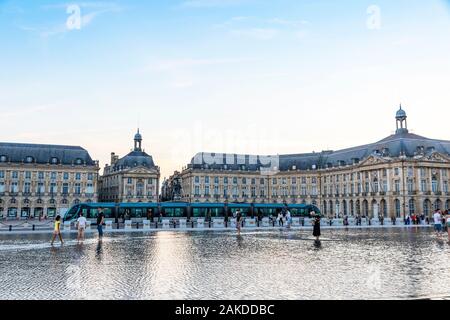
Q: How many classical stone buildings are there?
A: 3